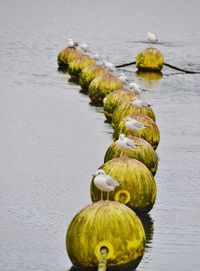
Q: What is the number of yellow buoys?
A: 11